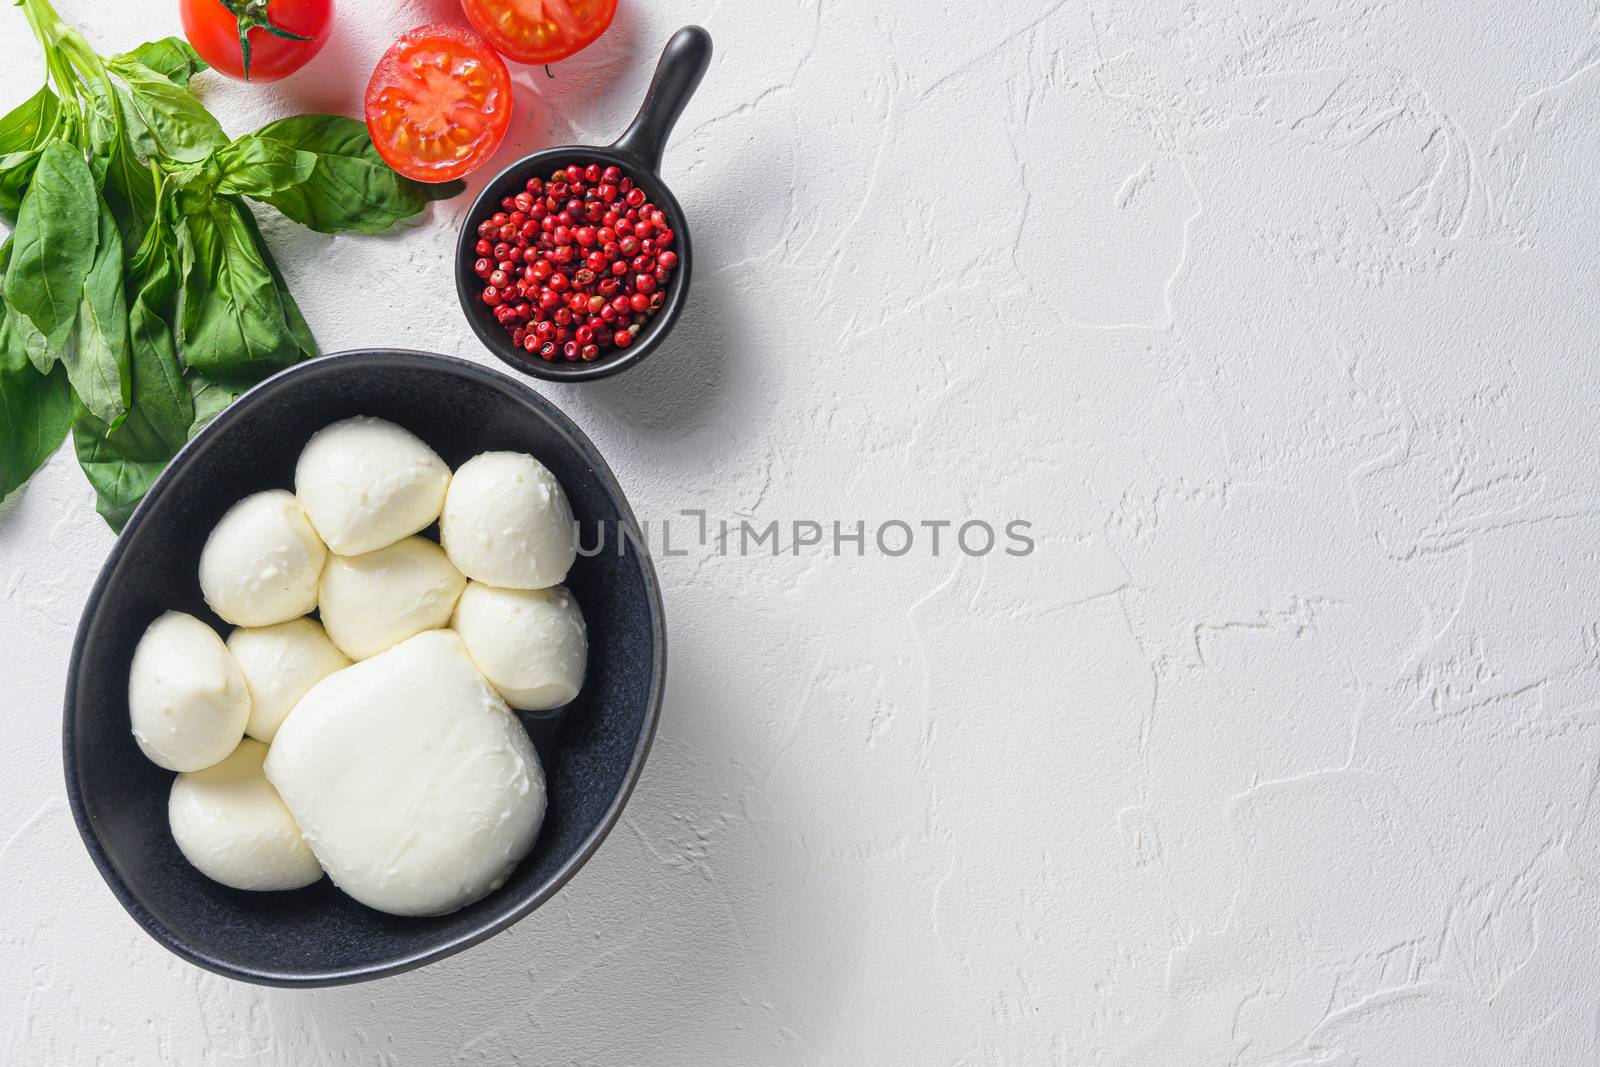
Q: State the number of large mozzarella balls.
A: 1